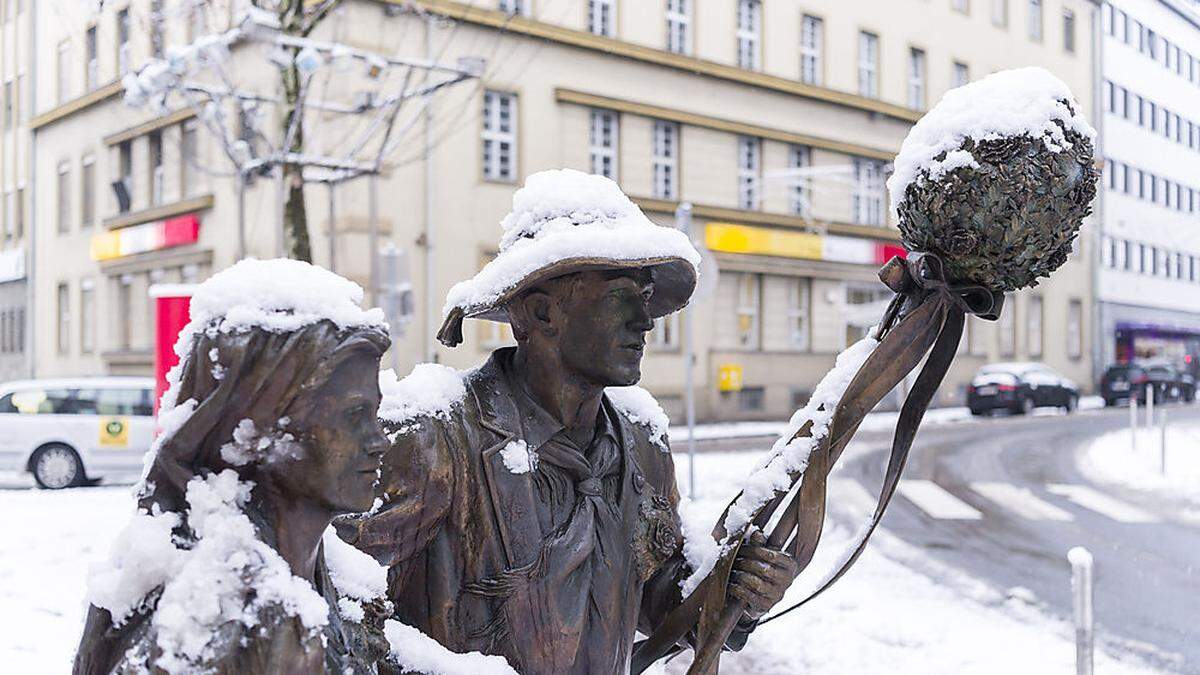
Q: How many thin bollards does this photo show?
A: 4